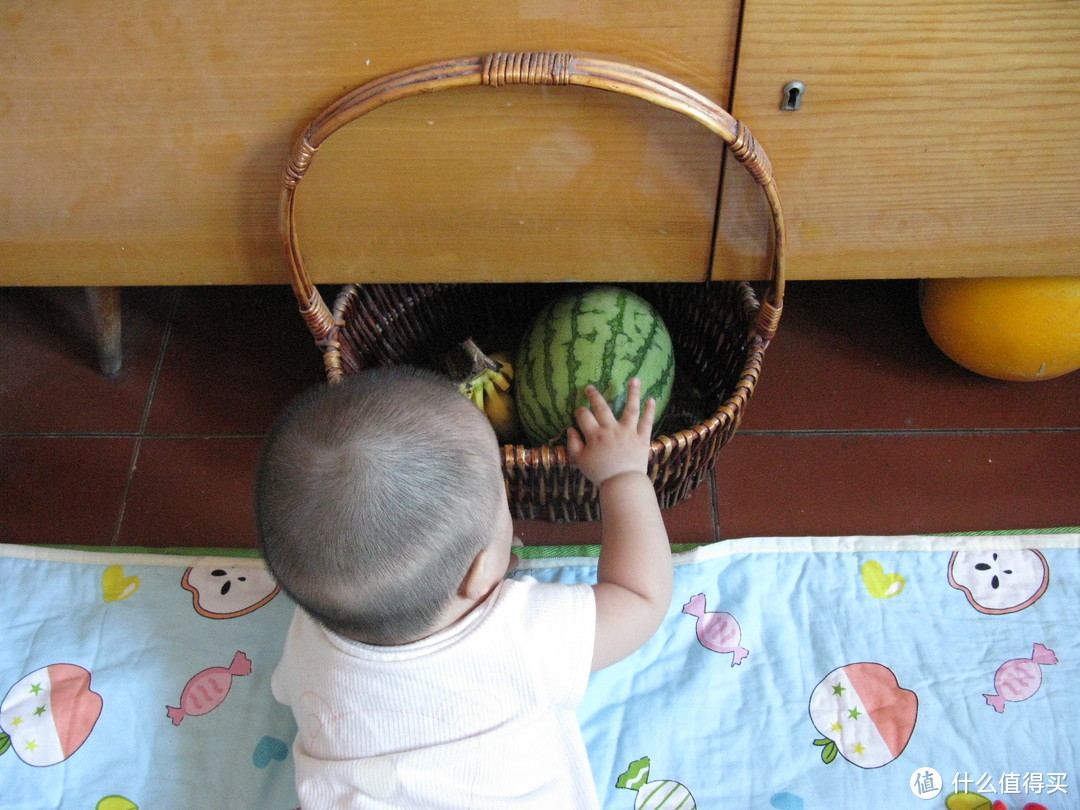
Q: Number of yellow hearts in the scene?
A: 2